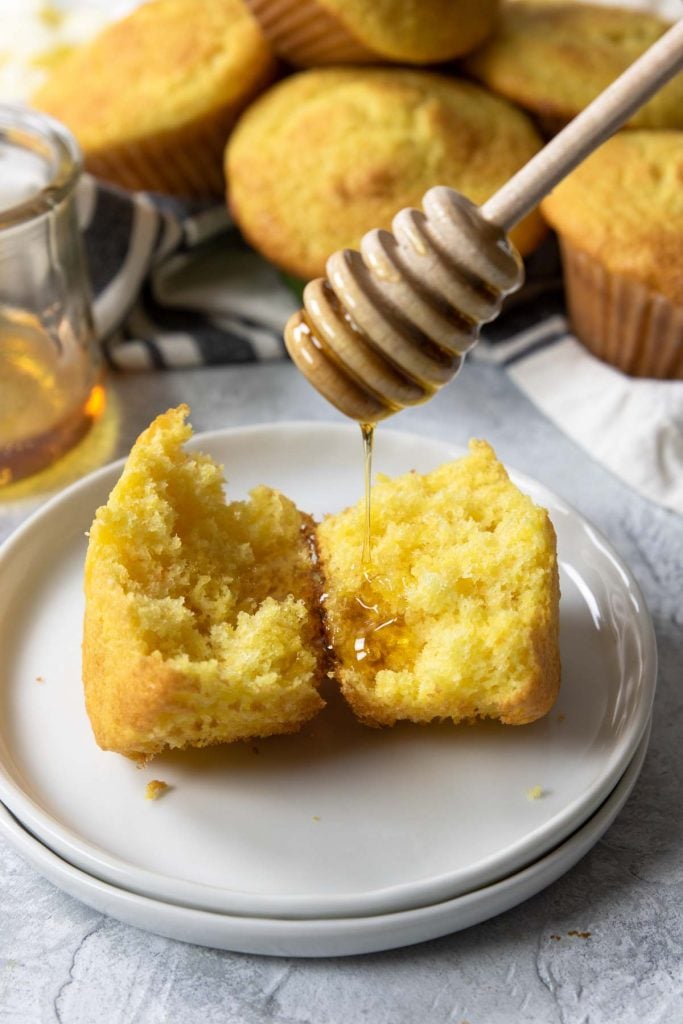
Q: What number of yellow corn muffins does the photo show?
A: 6